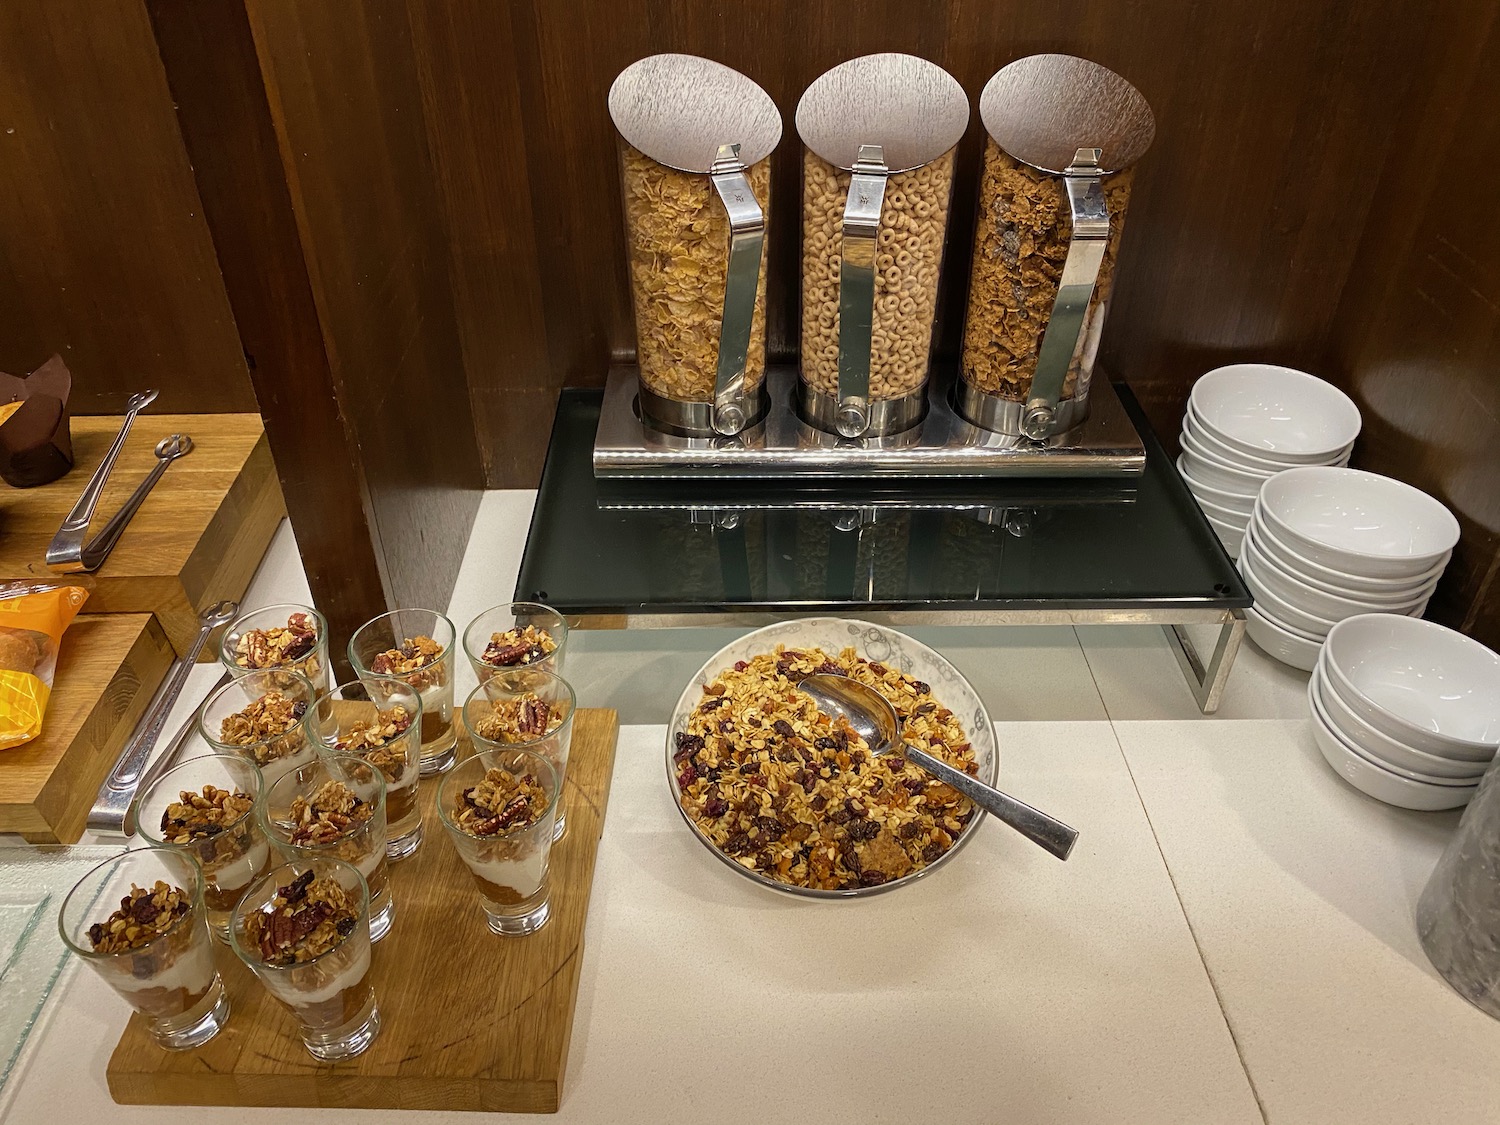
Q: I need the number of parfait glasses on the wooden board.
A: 11